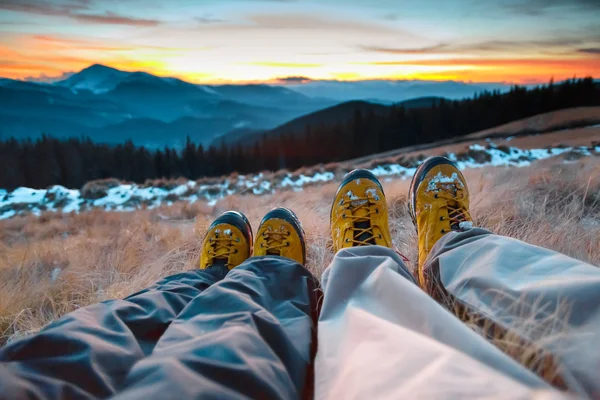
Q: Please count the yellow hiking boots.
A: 4